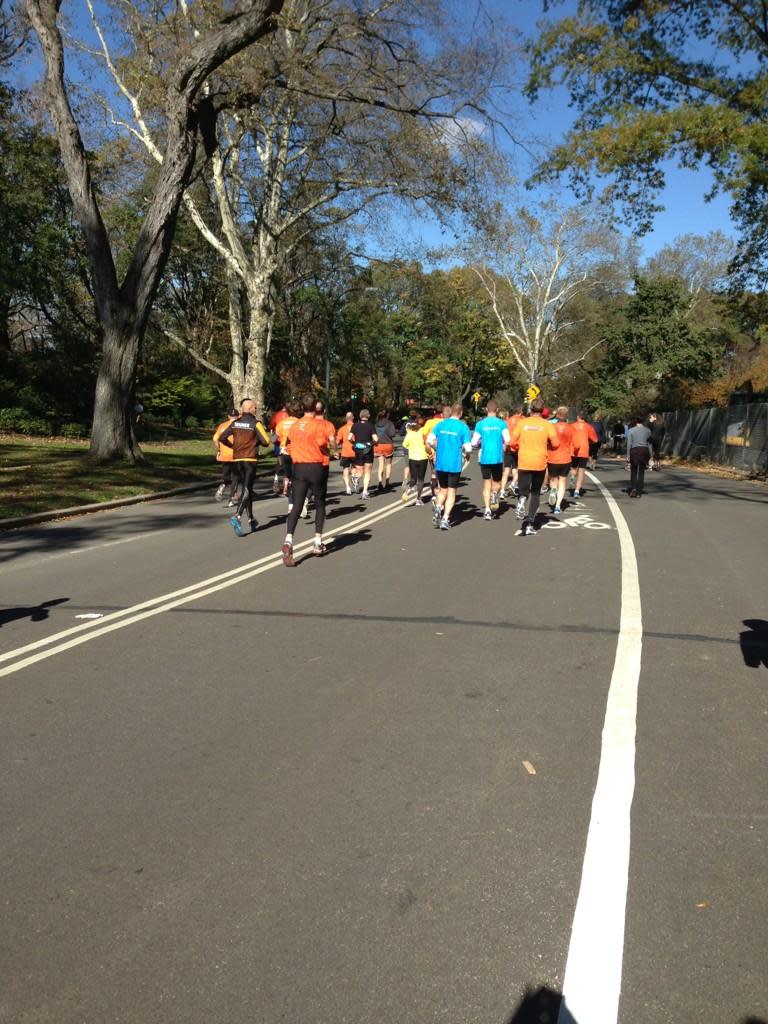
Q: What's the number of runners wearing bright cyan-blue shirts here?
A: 2